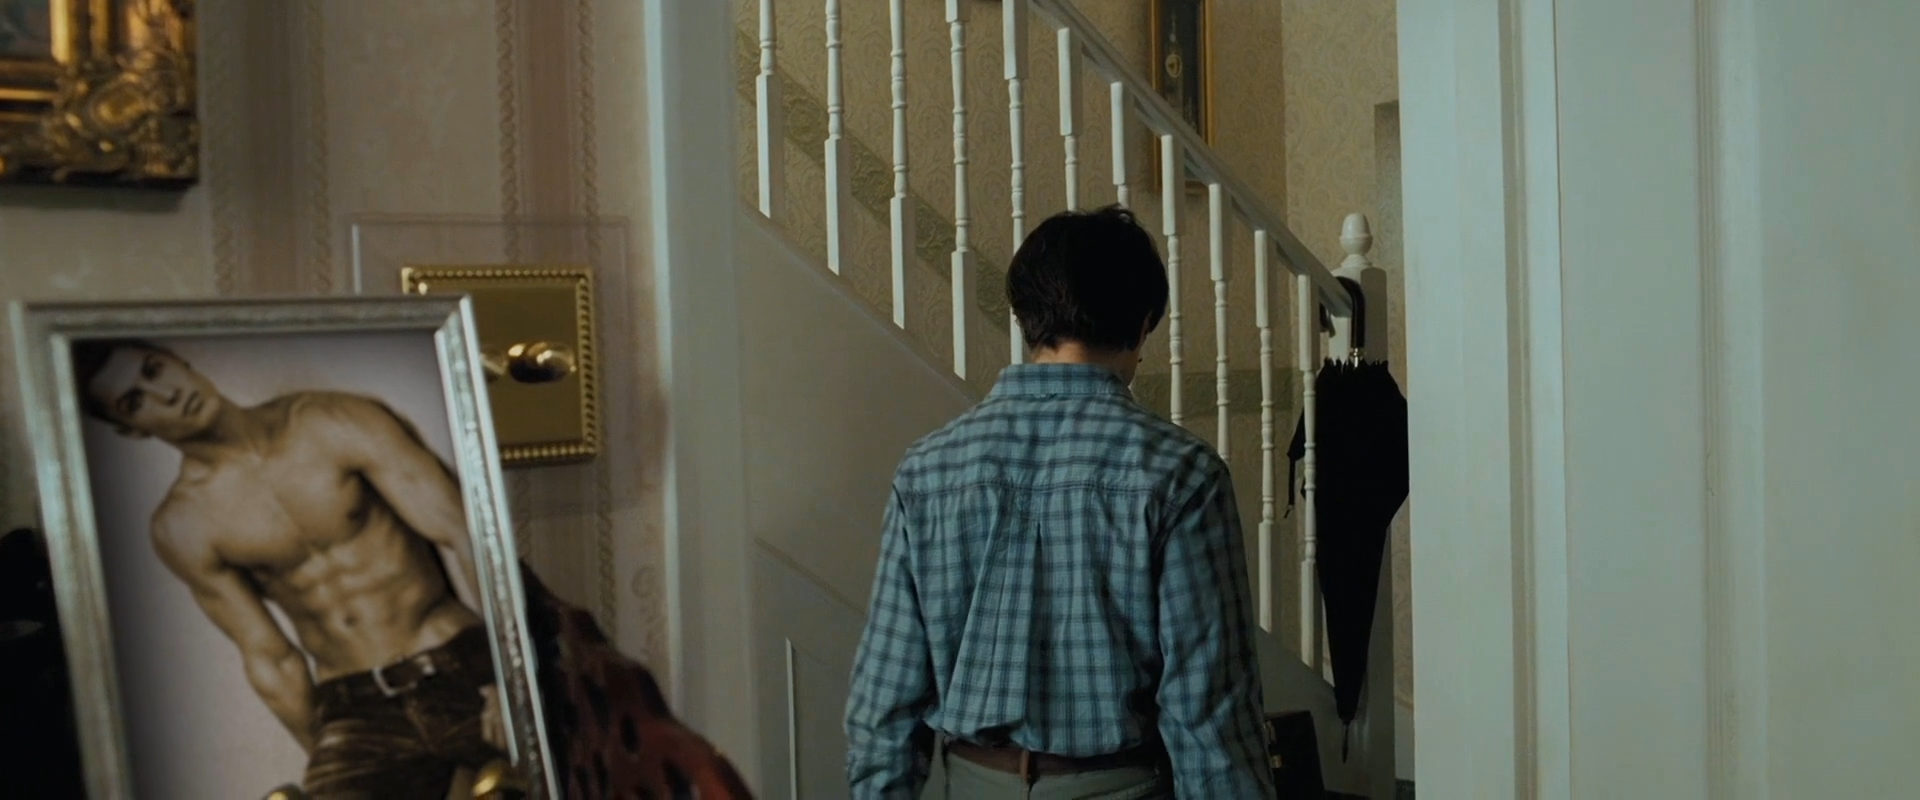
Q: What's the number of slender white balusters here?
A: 11